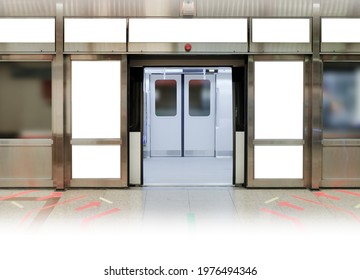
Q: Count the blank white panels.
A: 9